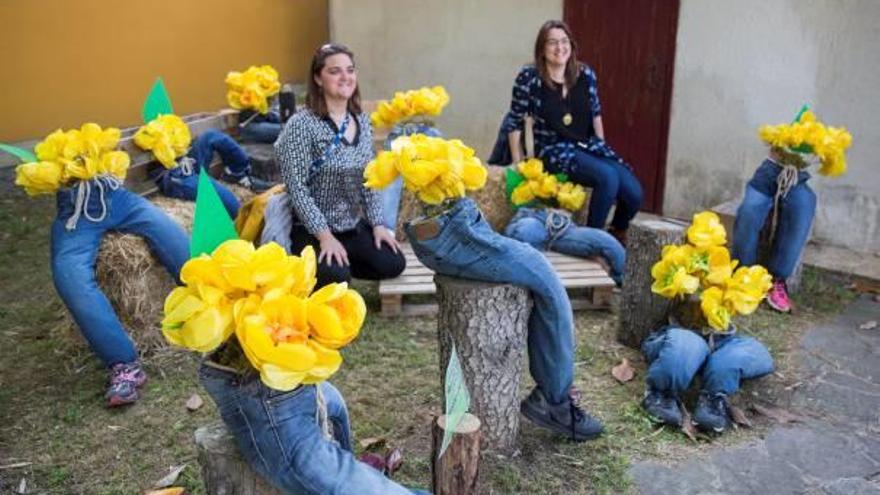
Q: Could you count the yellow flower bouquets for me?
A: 9